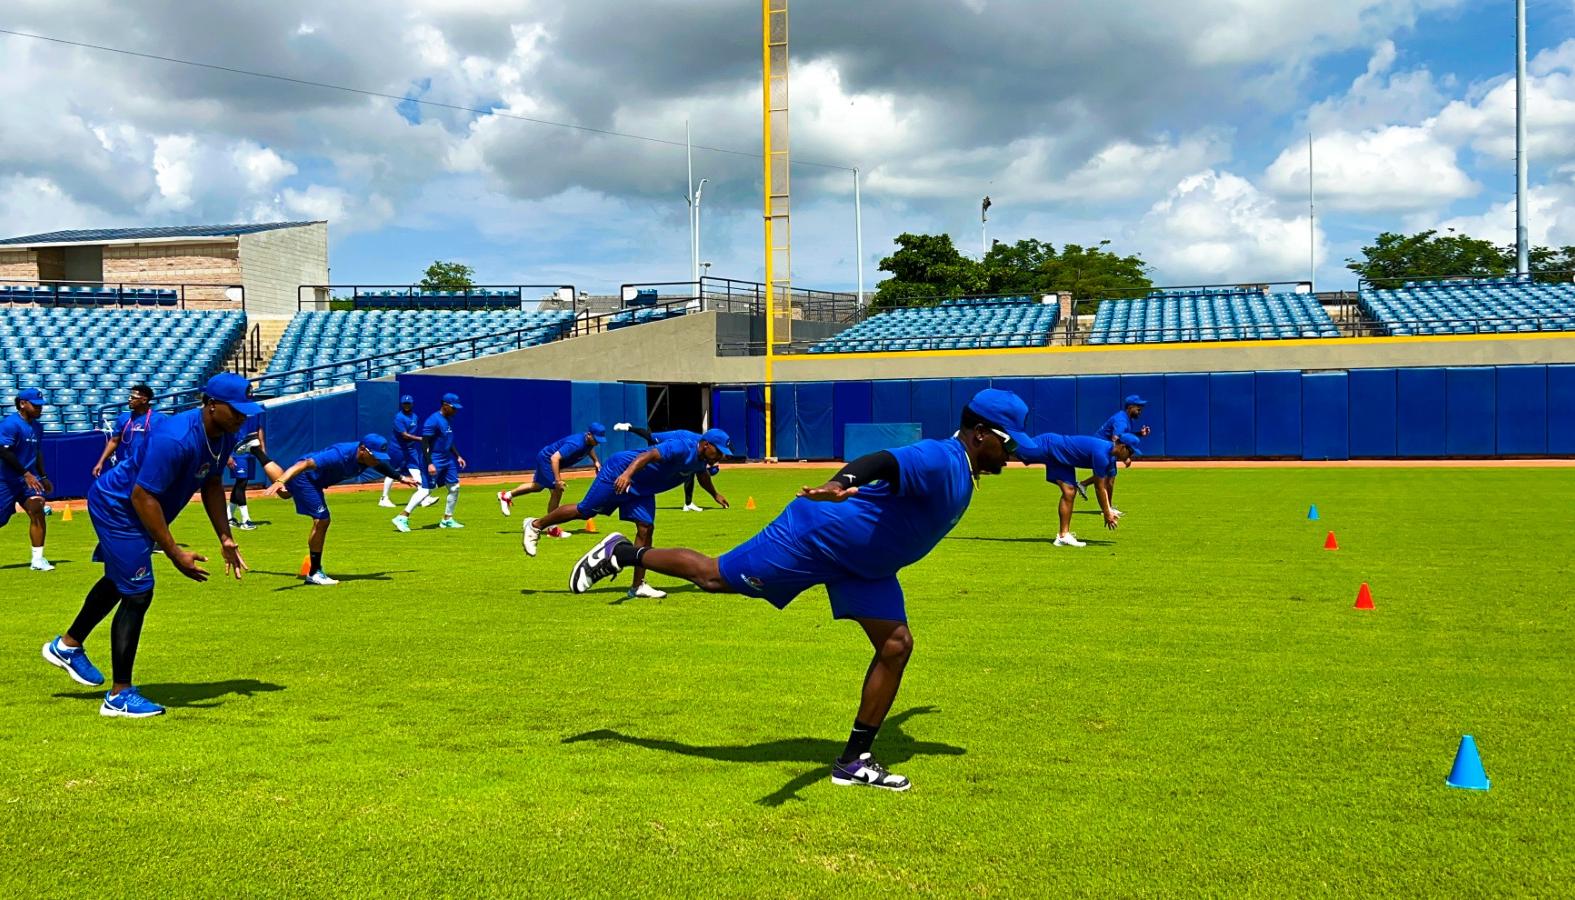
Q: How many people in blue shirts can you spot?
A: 13